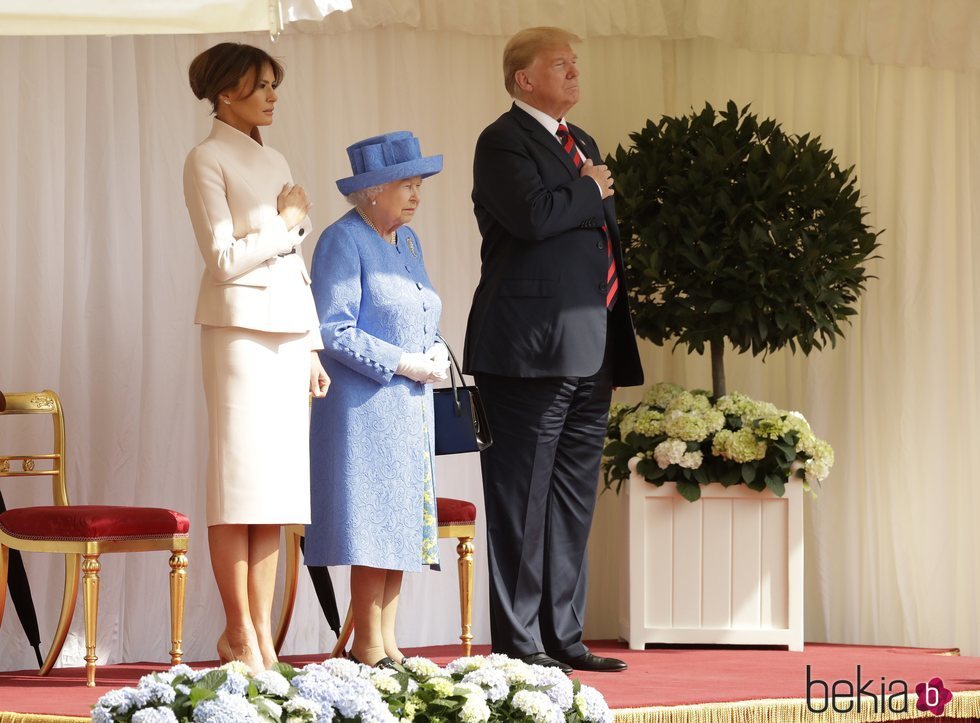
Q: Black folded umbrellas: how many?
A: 2